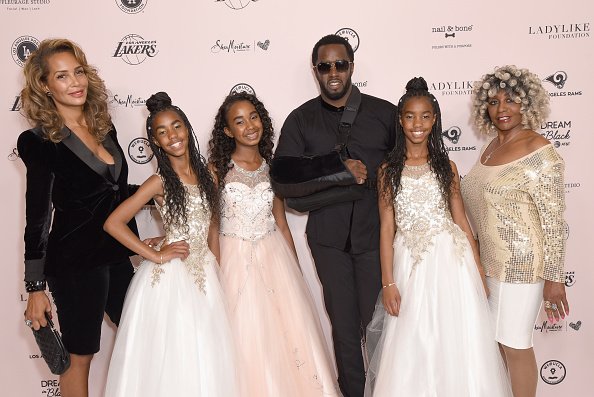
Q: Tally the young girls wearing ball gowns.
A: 3